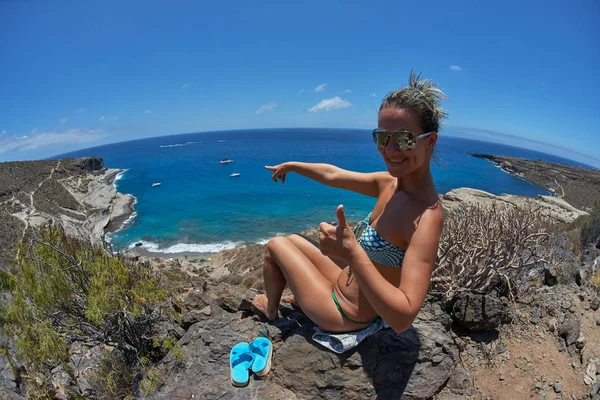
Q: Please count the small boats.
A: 3